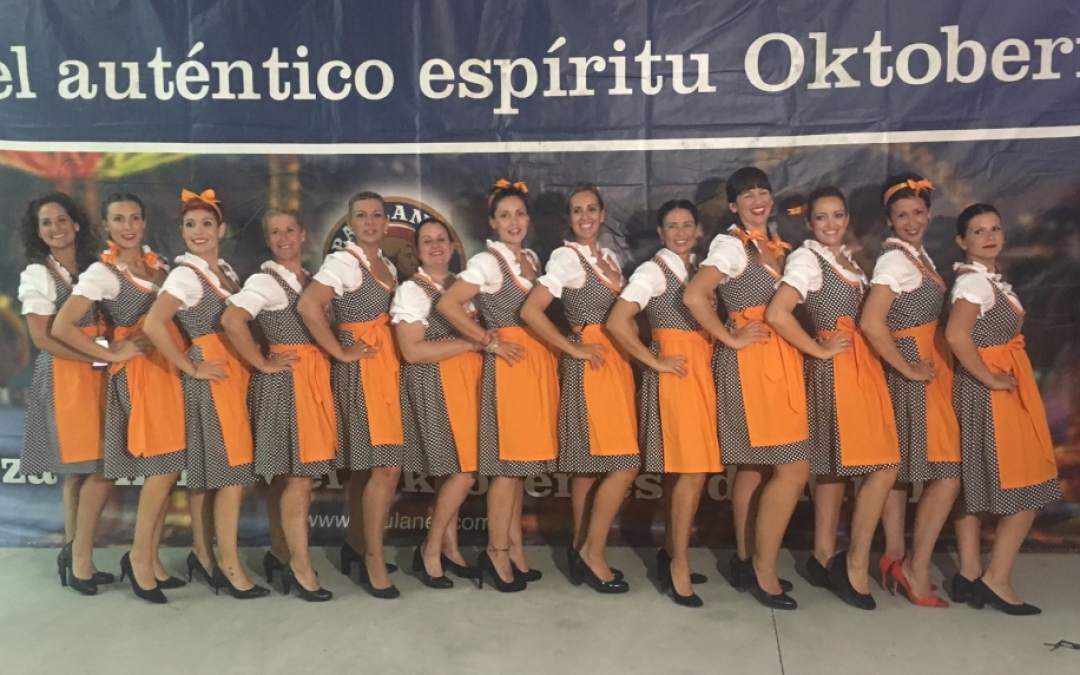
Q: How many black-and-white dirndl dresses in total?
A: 13